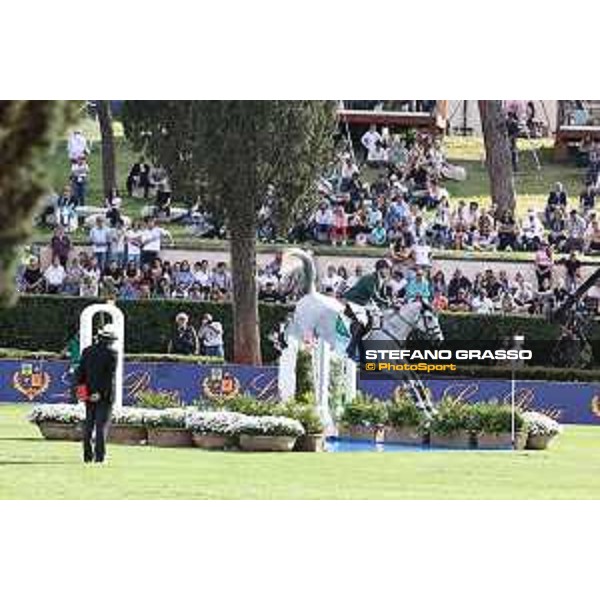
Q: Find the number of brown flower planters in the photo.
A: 11